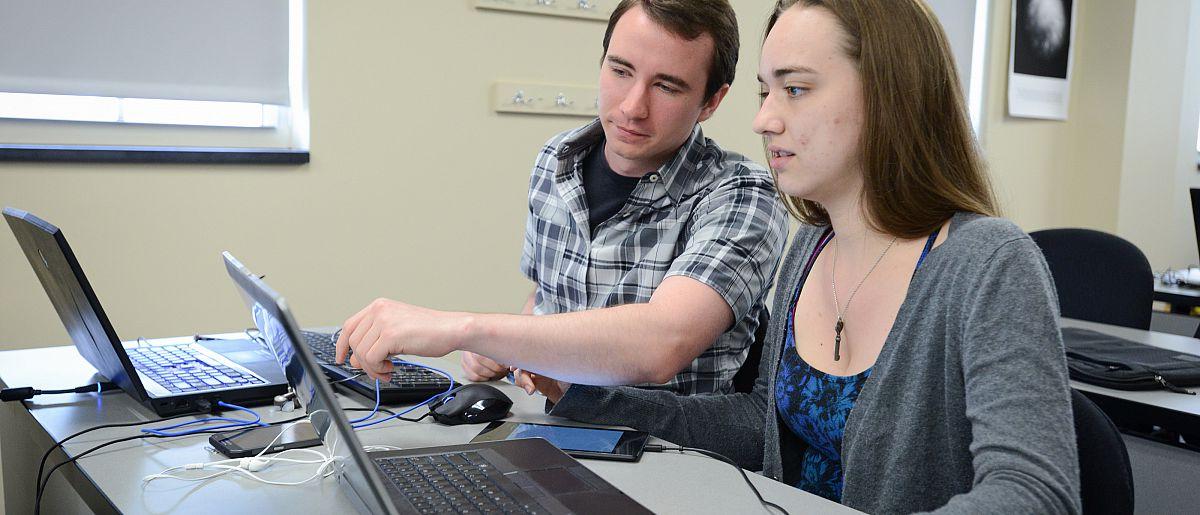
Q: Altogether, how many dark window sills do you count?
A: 1